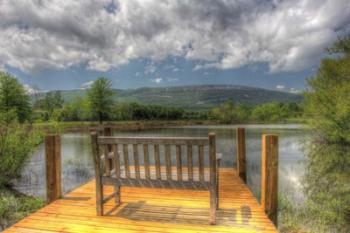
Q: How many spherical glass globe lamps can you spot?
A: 0